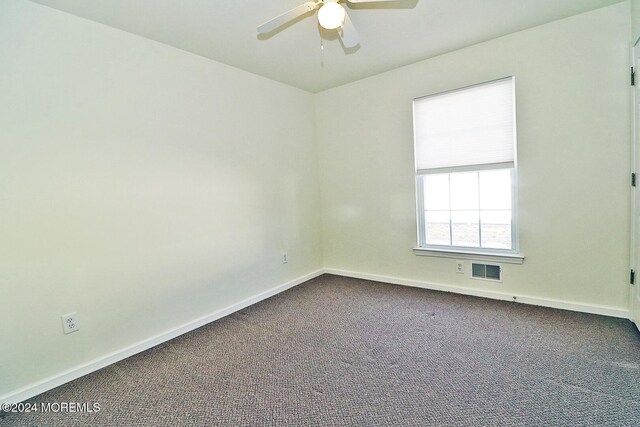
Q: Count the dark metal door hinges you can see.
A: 3